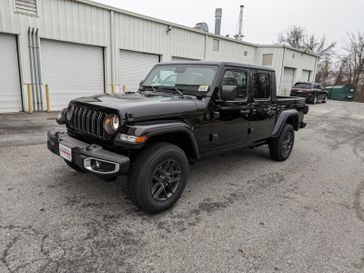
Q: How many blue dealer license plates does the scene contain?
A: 0